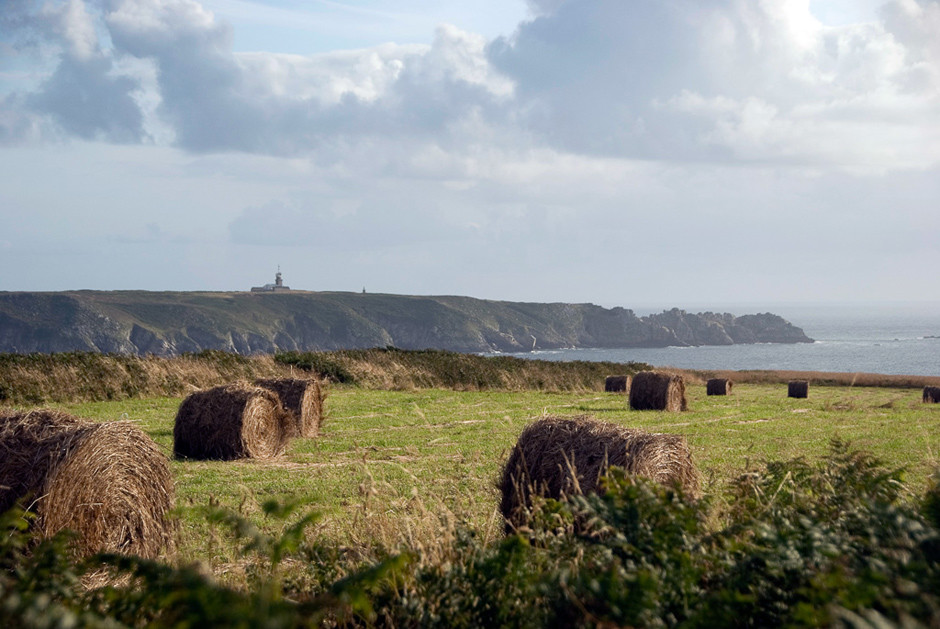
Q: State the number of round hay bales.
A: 9